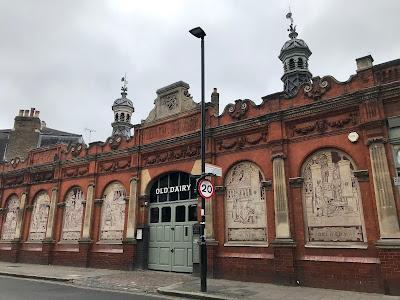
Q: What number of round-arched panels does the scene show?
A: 6